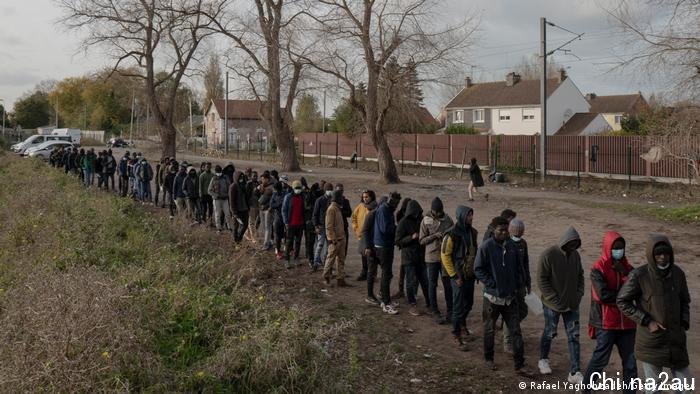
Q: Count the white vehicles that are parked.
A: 3